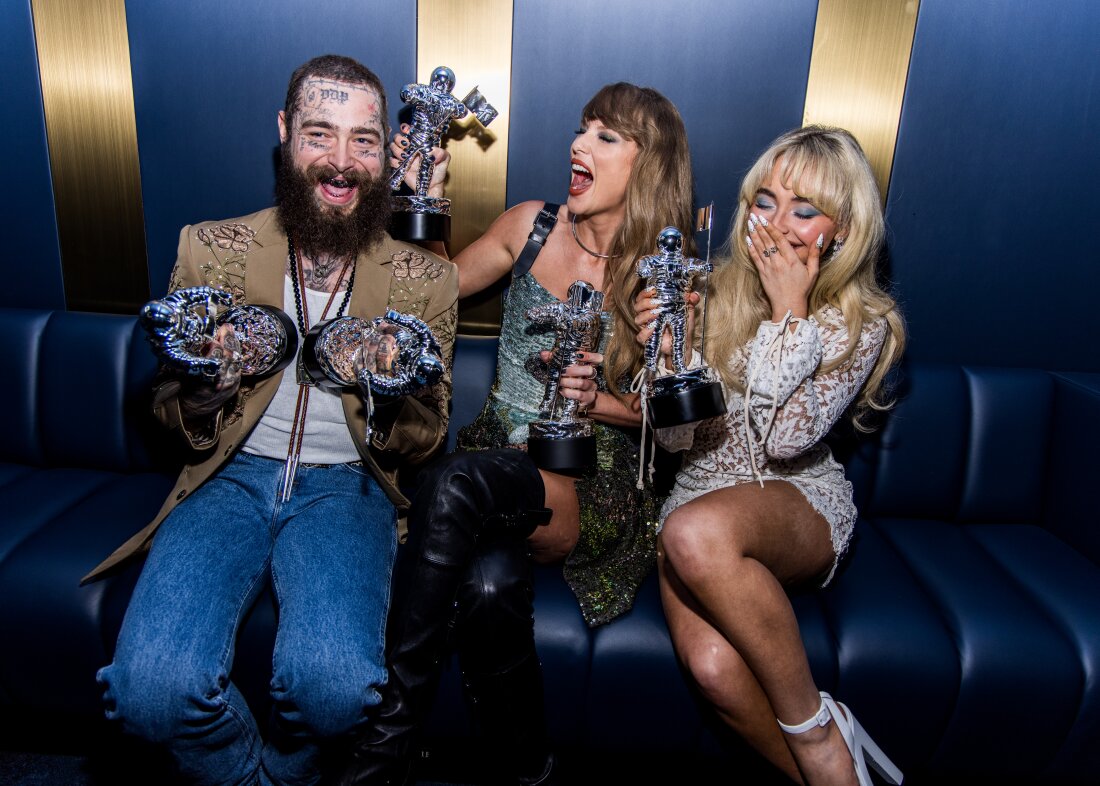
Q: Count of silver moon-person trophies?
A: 5